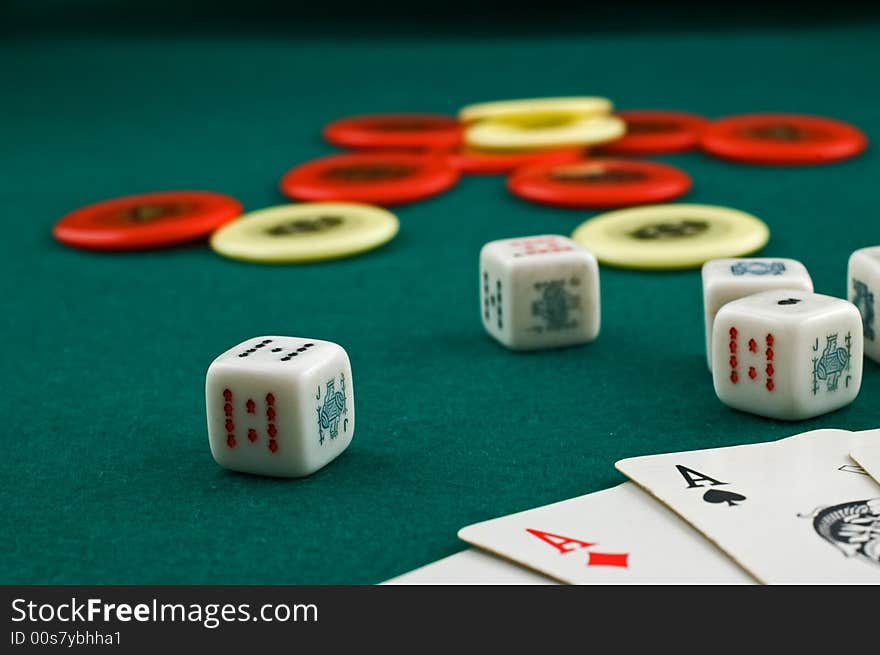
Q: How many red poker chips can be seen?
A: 7